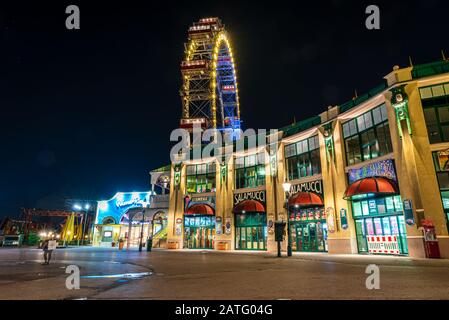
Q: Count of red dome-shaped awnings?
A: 4